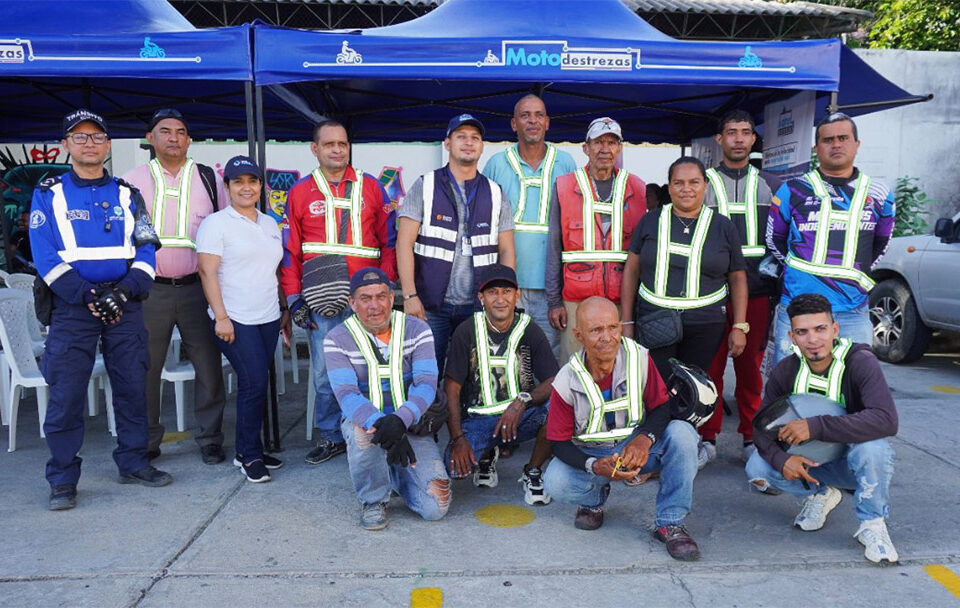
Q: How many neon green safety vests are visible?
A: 11